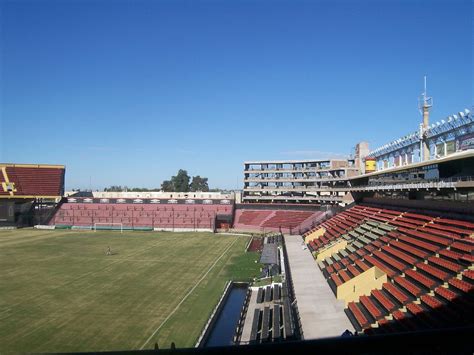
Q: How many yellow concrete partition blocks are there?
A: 3